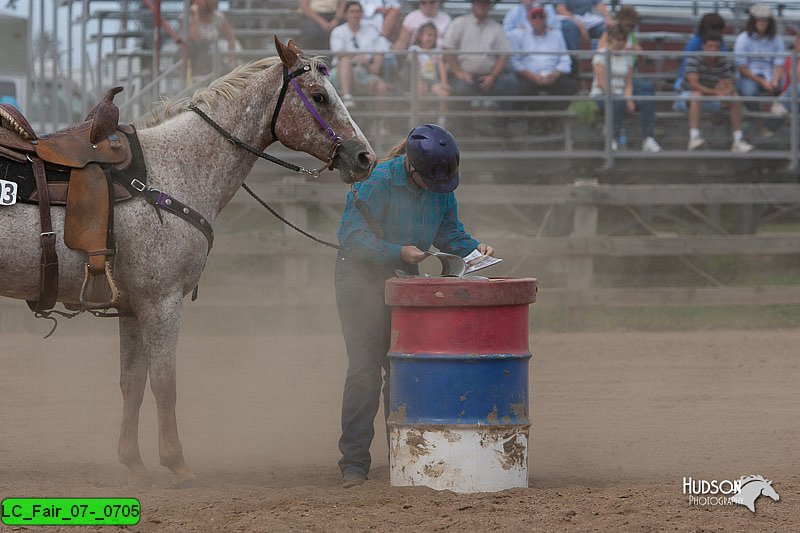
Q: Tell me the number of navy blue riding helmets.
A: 1